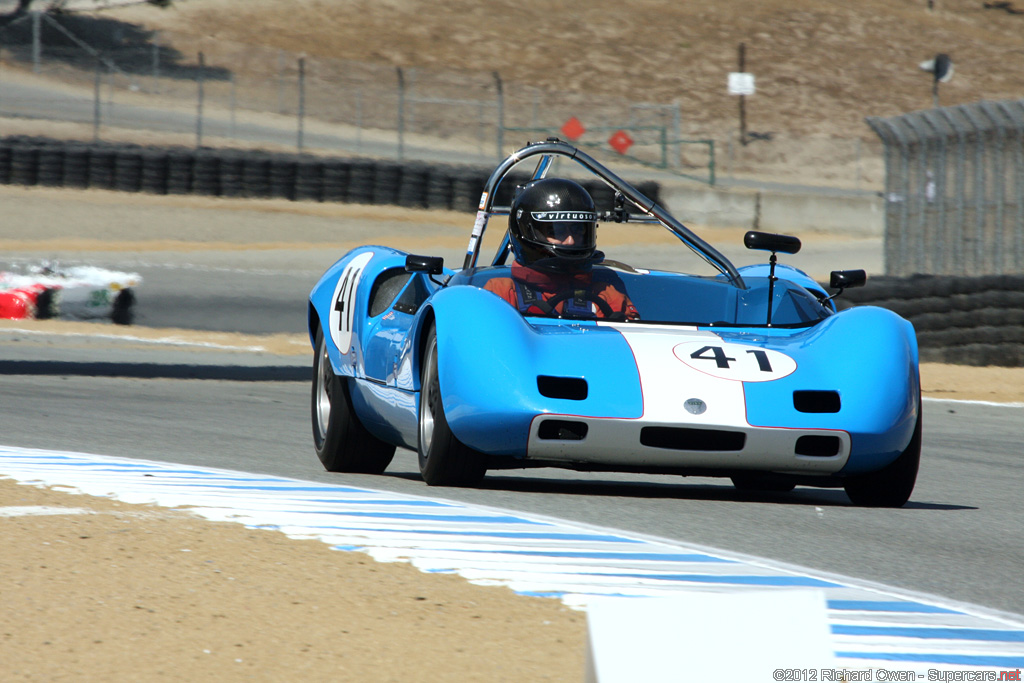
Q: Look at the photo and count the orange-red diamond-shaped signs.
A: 2